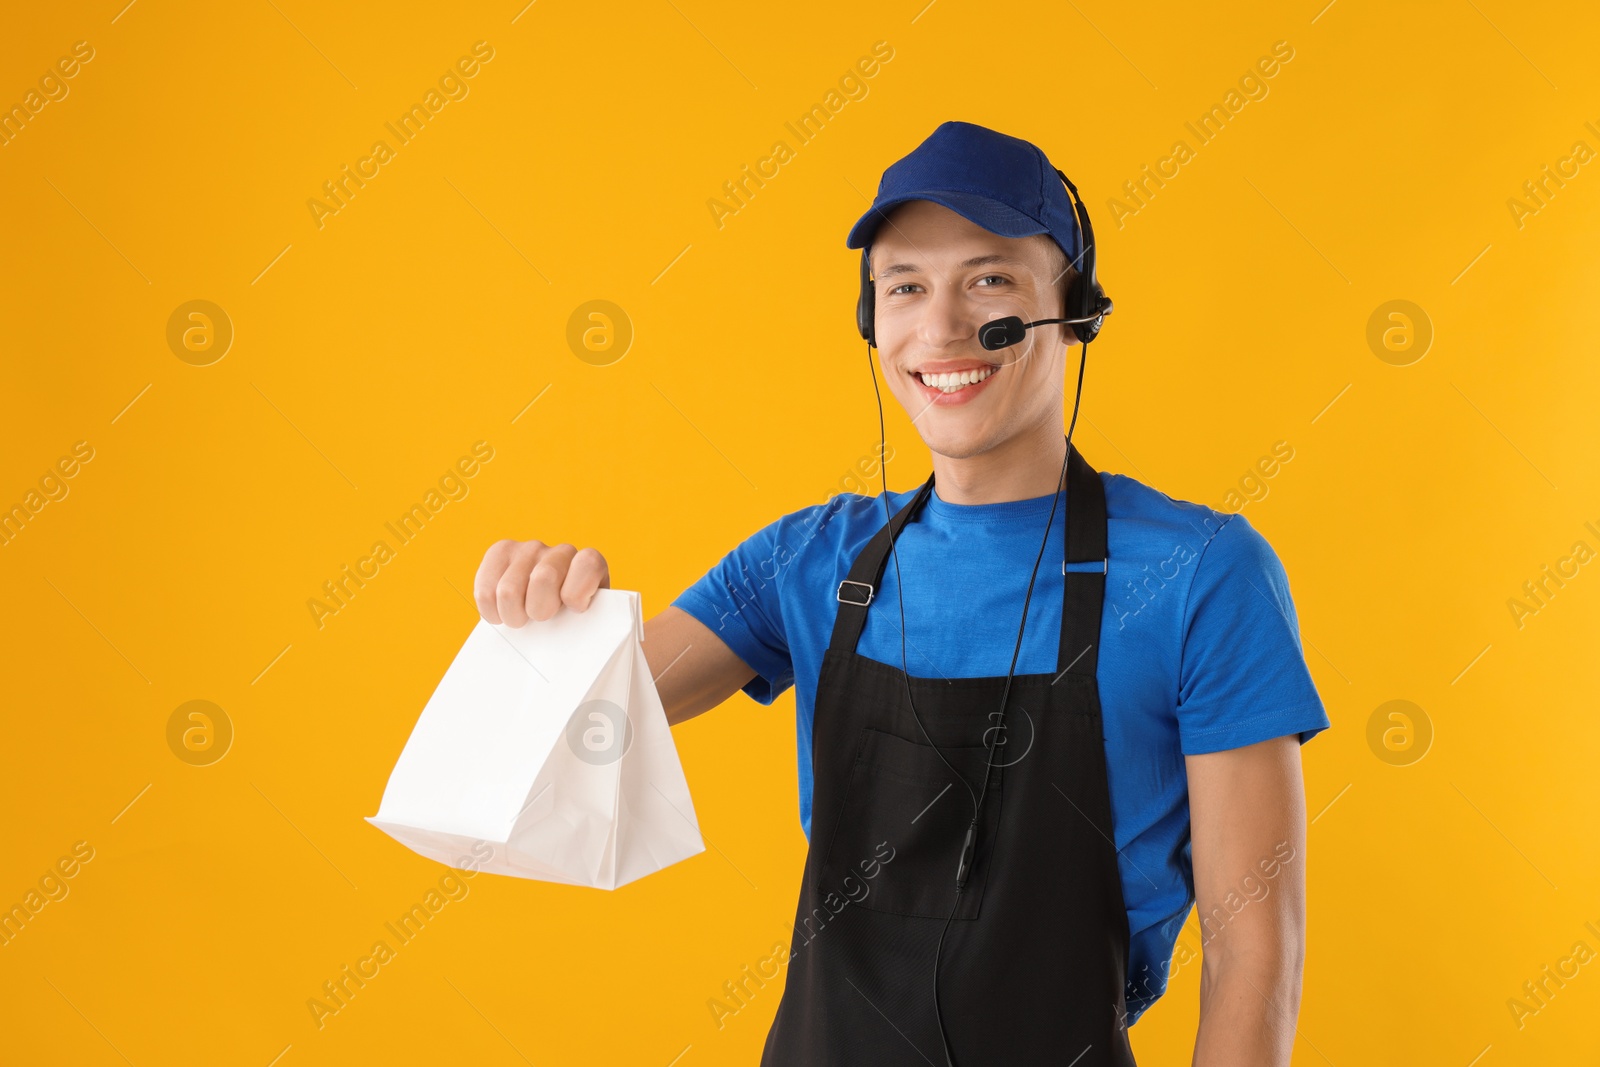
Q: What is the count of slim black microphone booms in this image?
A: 1